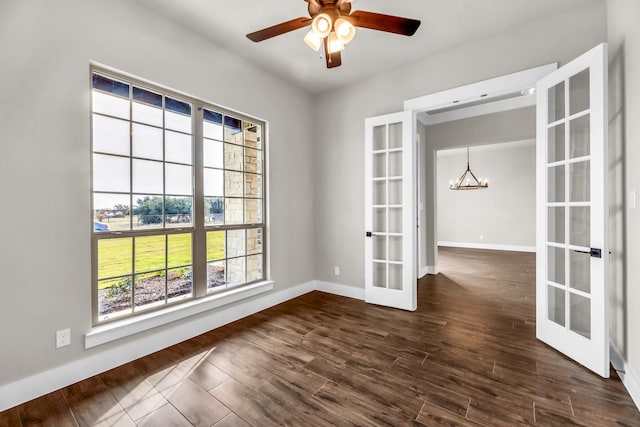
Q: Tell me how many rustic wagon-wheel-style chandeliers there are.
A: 1